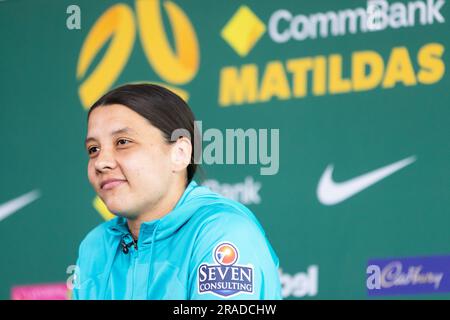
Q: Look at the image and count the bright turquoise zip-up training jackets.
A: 1